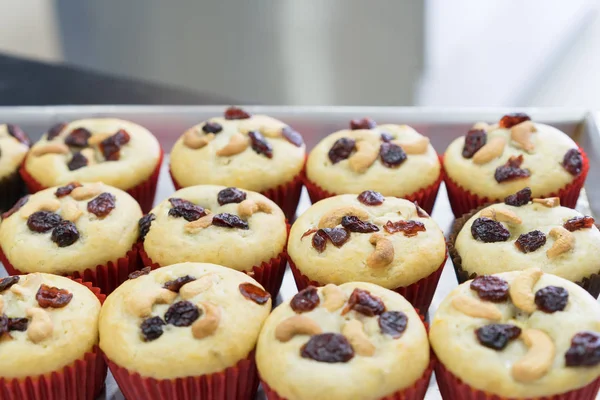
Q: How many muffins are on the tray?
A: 13